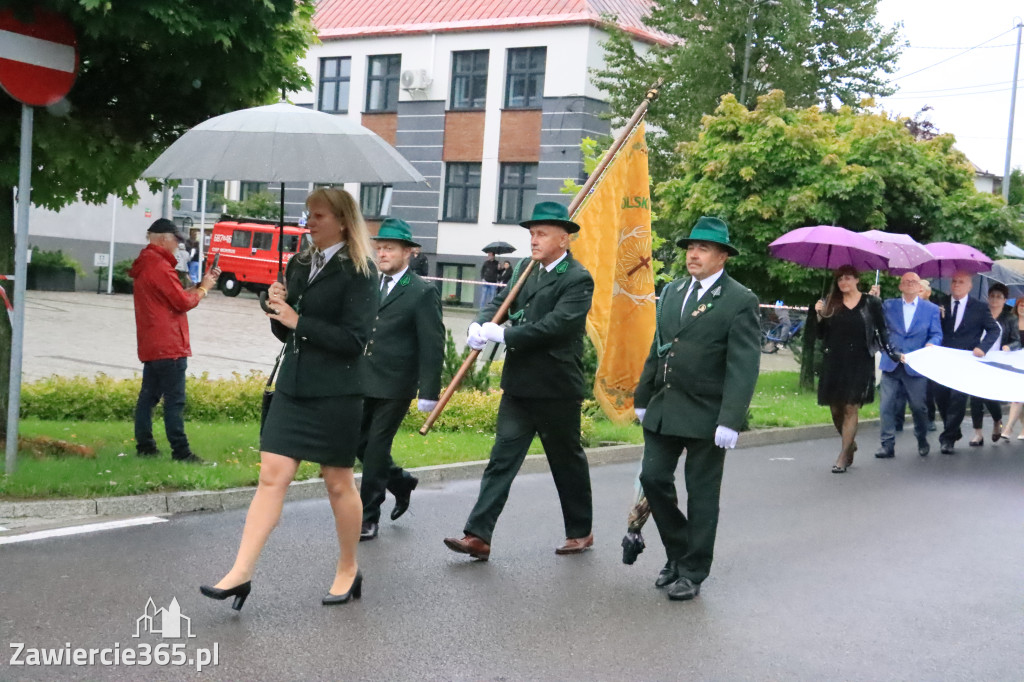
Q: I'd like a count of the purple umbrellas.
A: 3